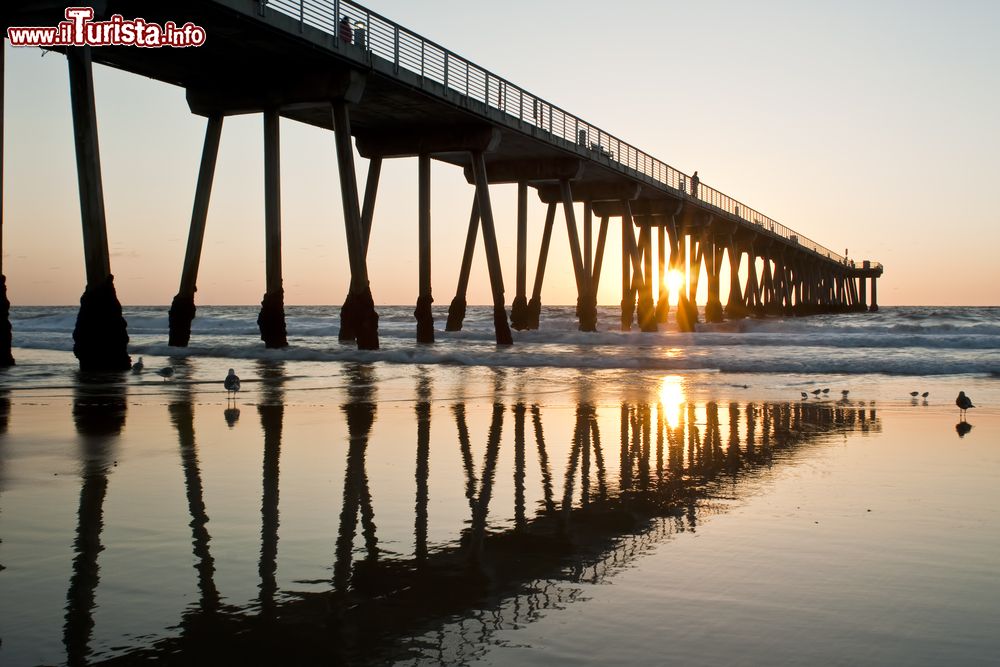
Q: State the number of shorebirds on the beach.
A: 10